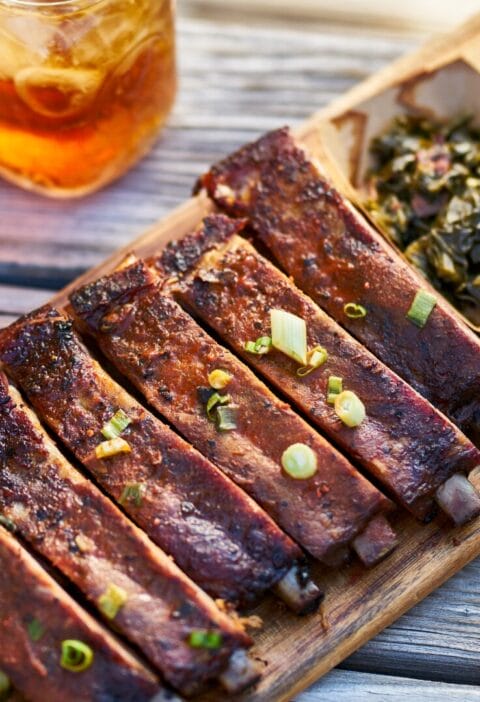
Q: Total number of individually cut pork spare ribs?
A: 6